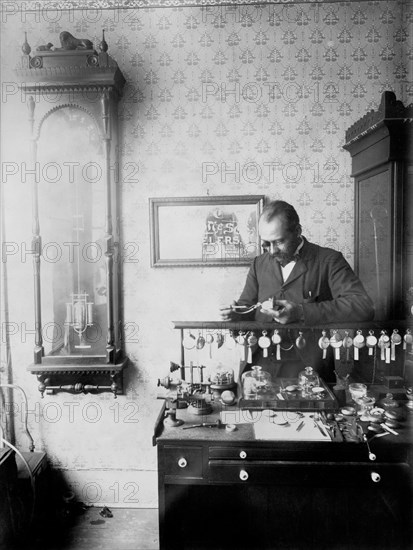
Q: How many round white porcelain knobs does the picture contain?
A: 5